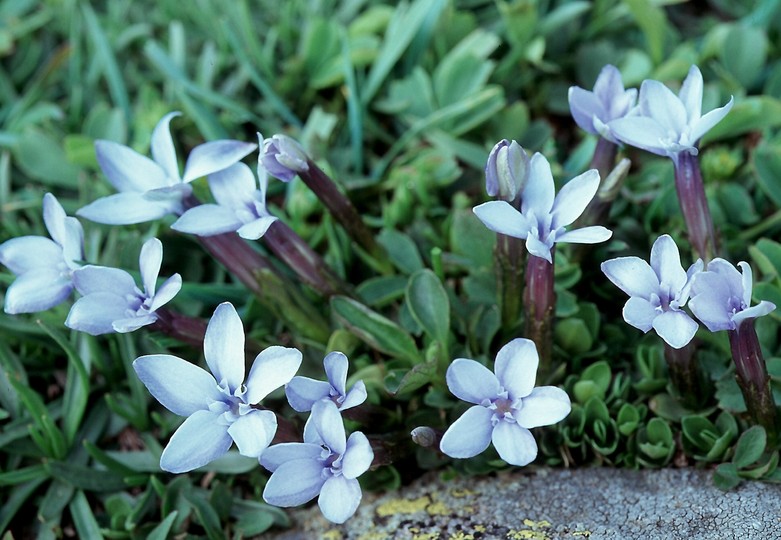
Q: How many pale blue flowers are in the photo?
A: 13